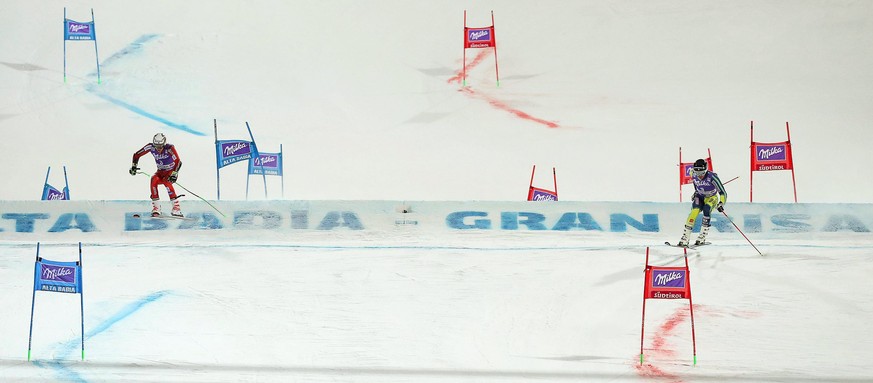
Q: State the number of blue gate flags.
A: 5